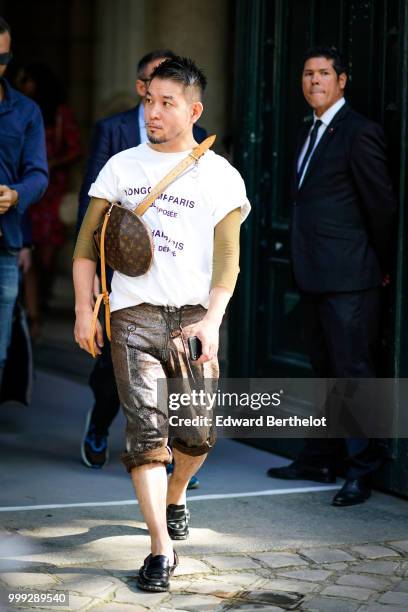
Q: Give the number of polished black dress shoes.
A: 4